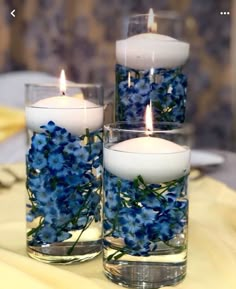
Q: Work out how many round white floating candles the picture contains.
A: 3